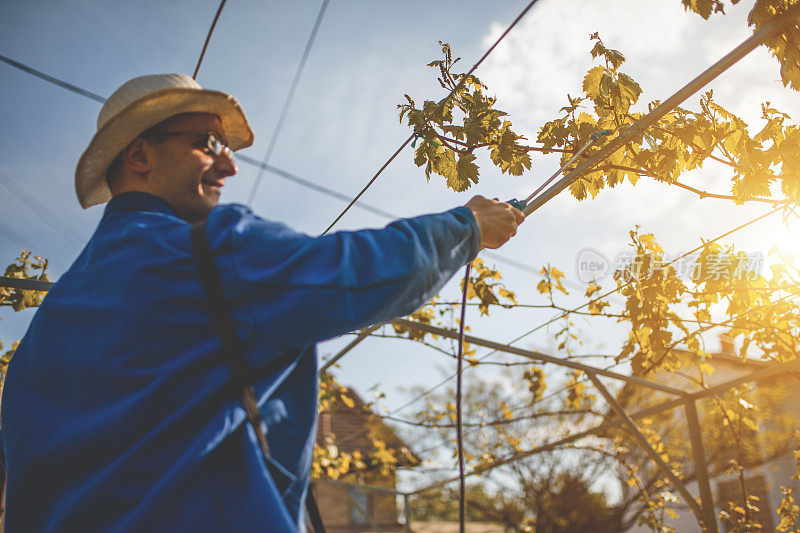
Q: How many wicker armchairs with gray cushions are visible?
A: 0